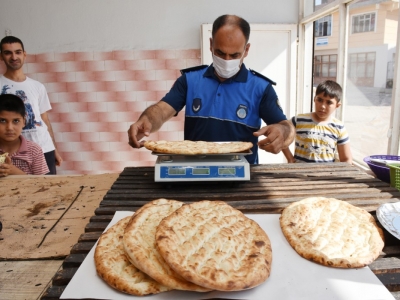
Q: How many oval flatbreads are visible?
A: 5